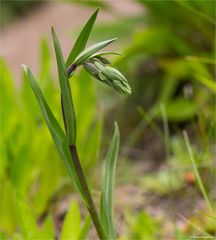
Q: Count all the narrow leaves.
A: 5